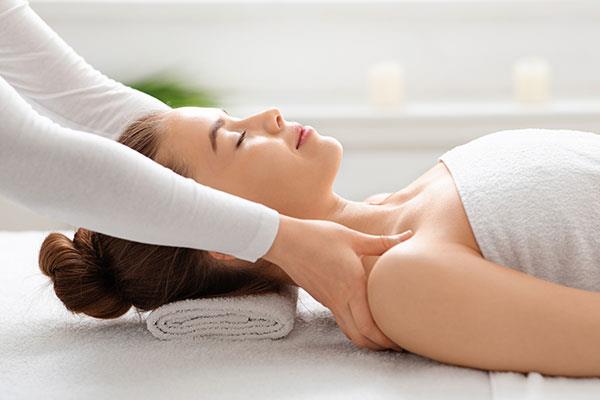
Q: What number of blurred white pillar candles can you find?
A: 2